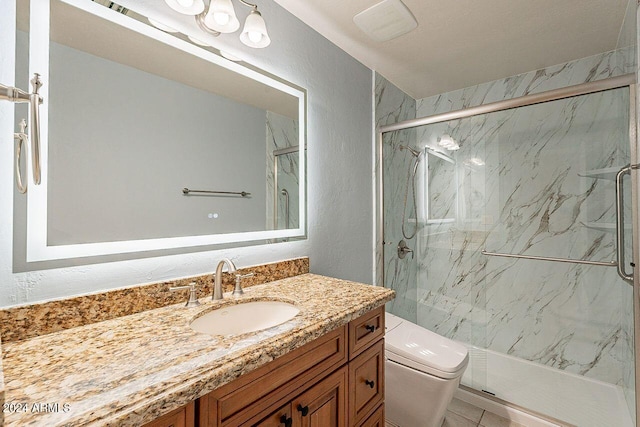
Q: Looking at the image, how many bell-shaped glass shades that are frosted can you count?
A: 3